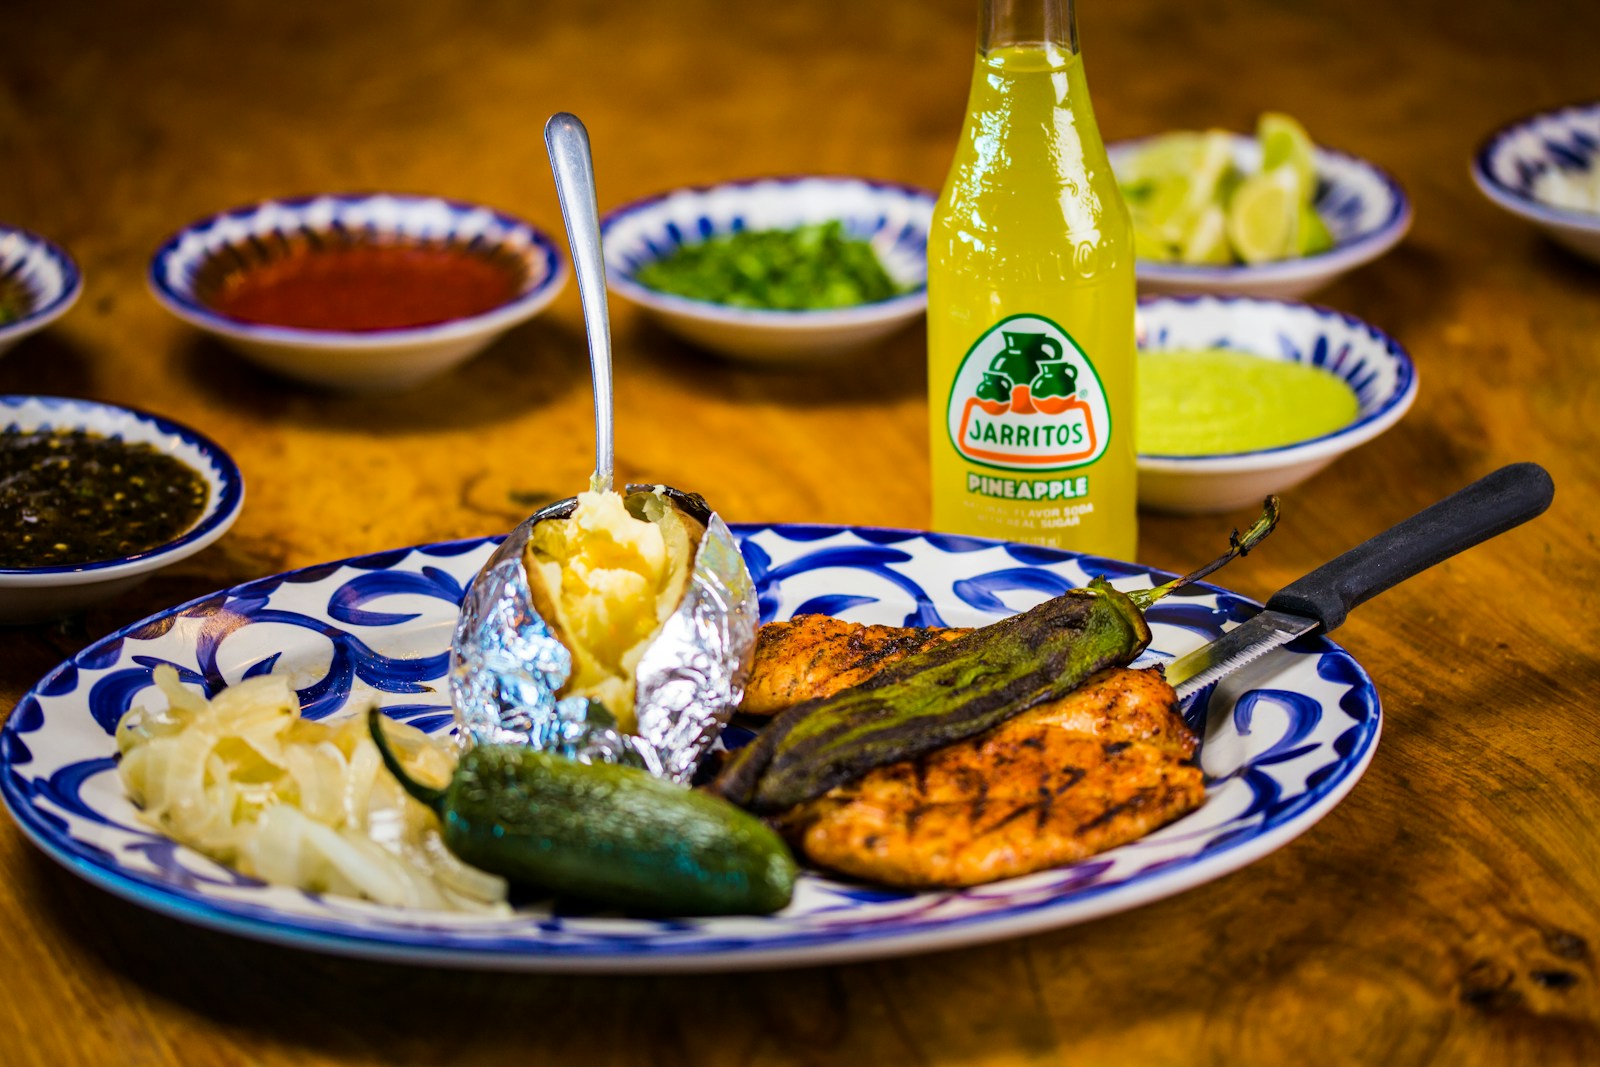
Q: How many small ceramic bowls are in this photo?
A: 7